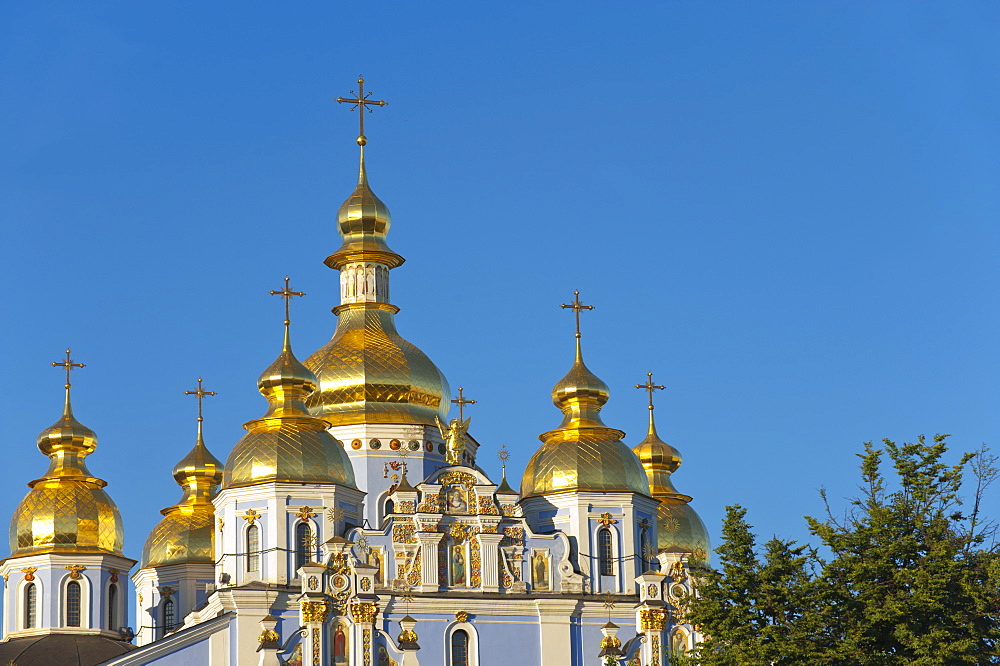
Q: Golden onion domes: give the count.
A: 6